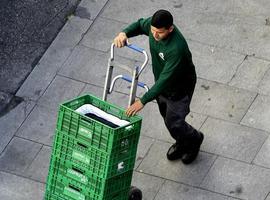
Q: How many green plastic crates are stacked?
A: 4